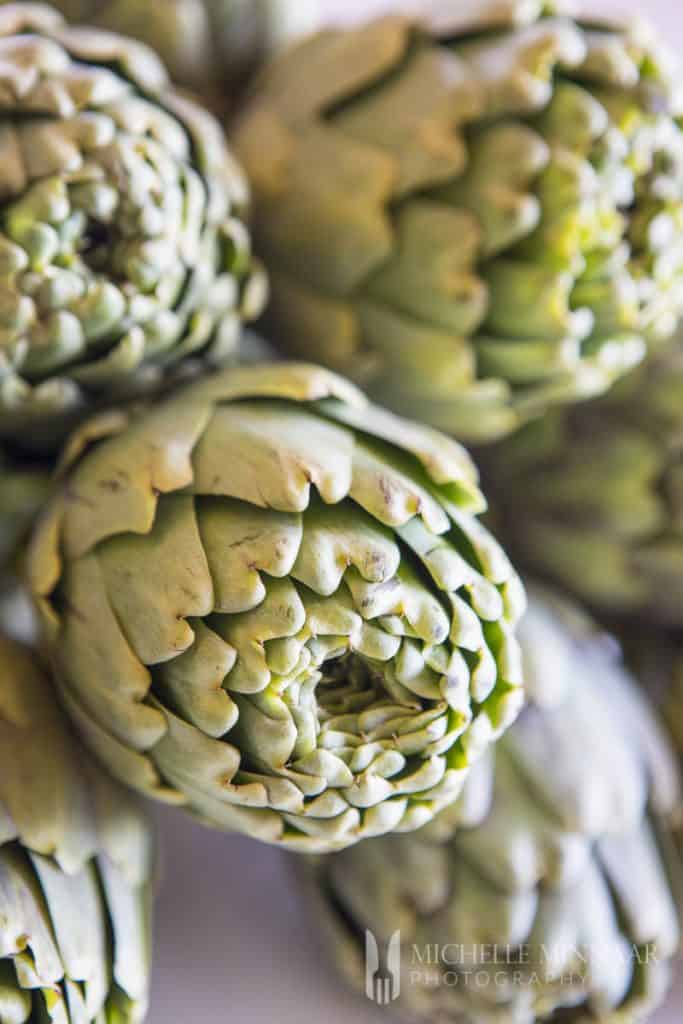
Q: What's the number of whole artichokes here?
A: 1